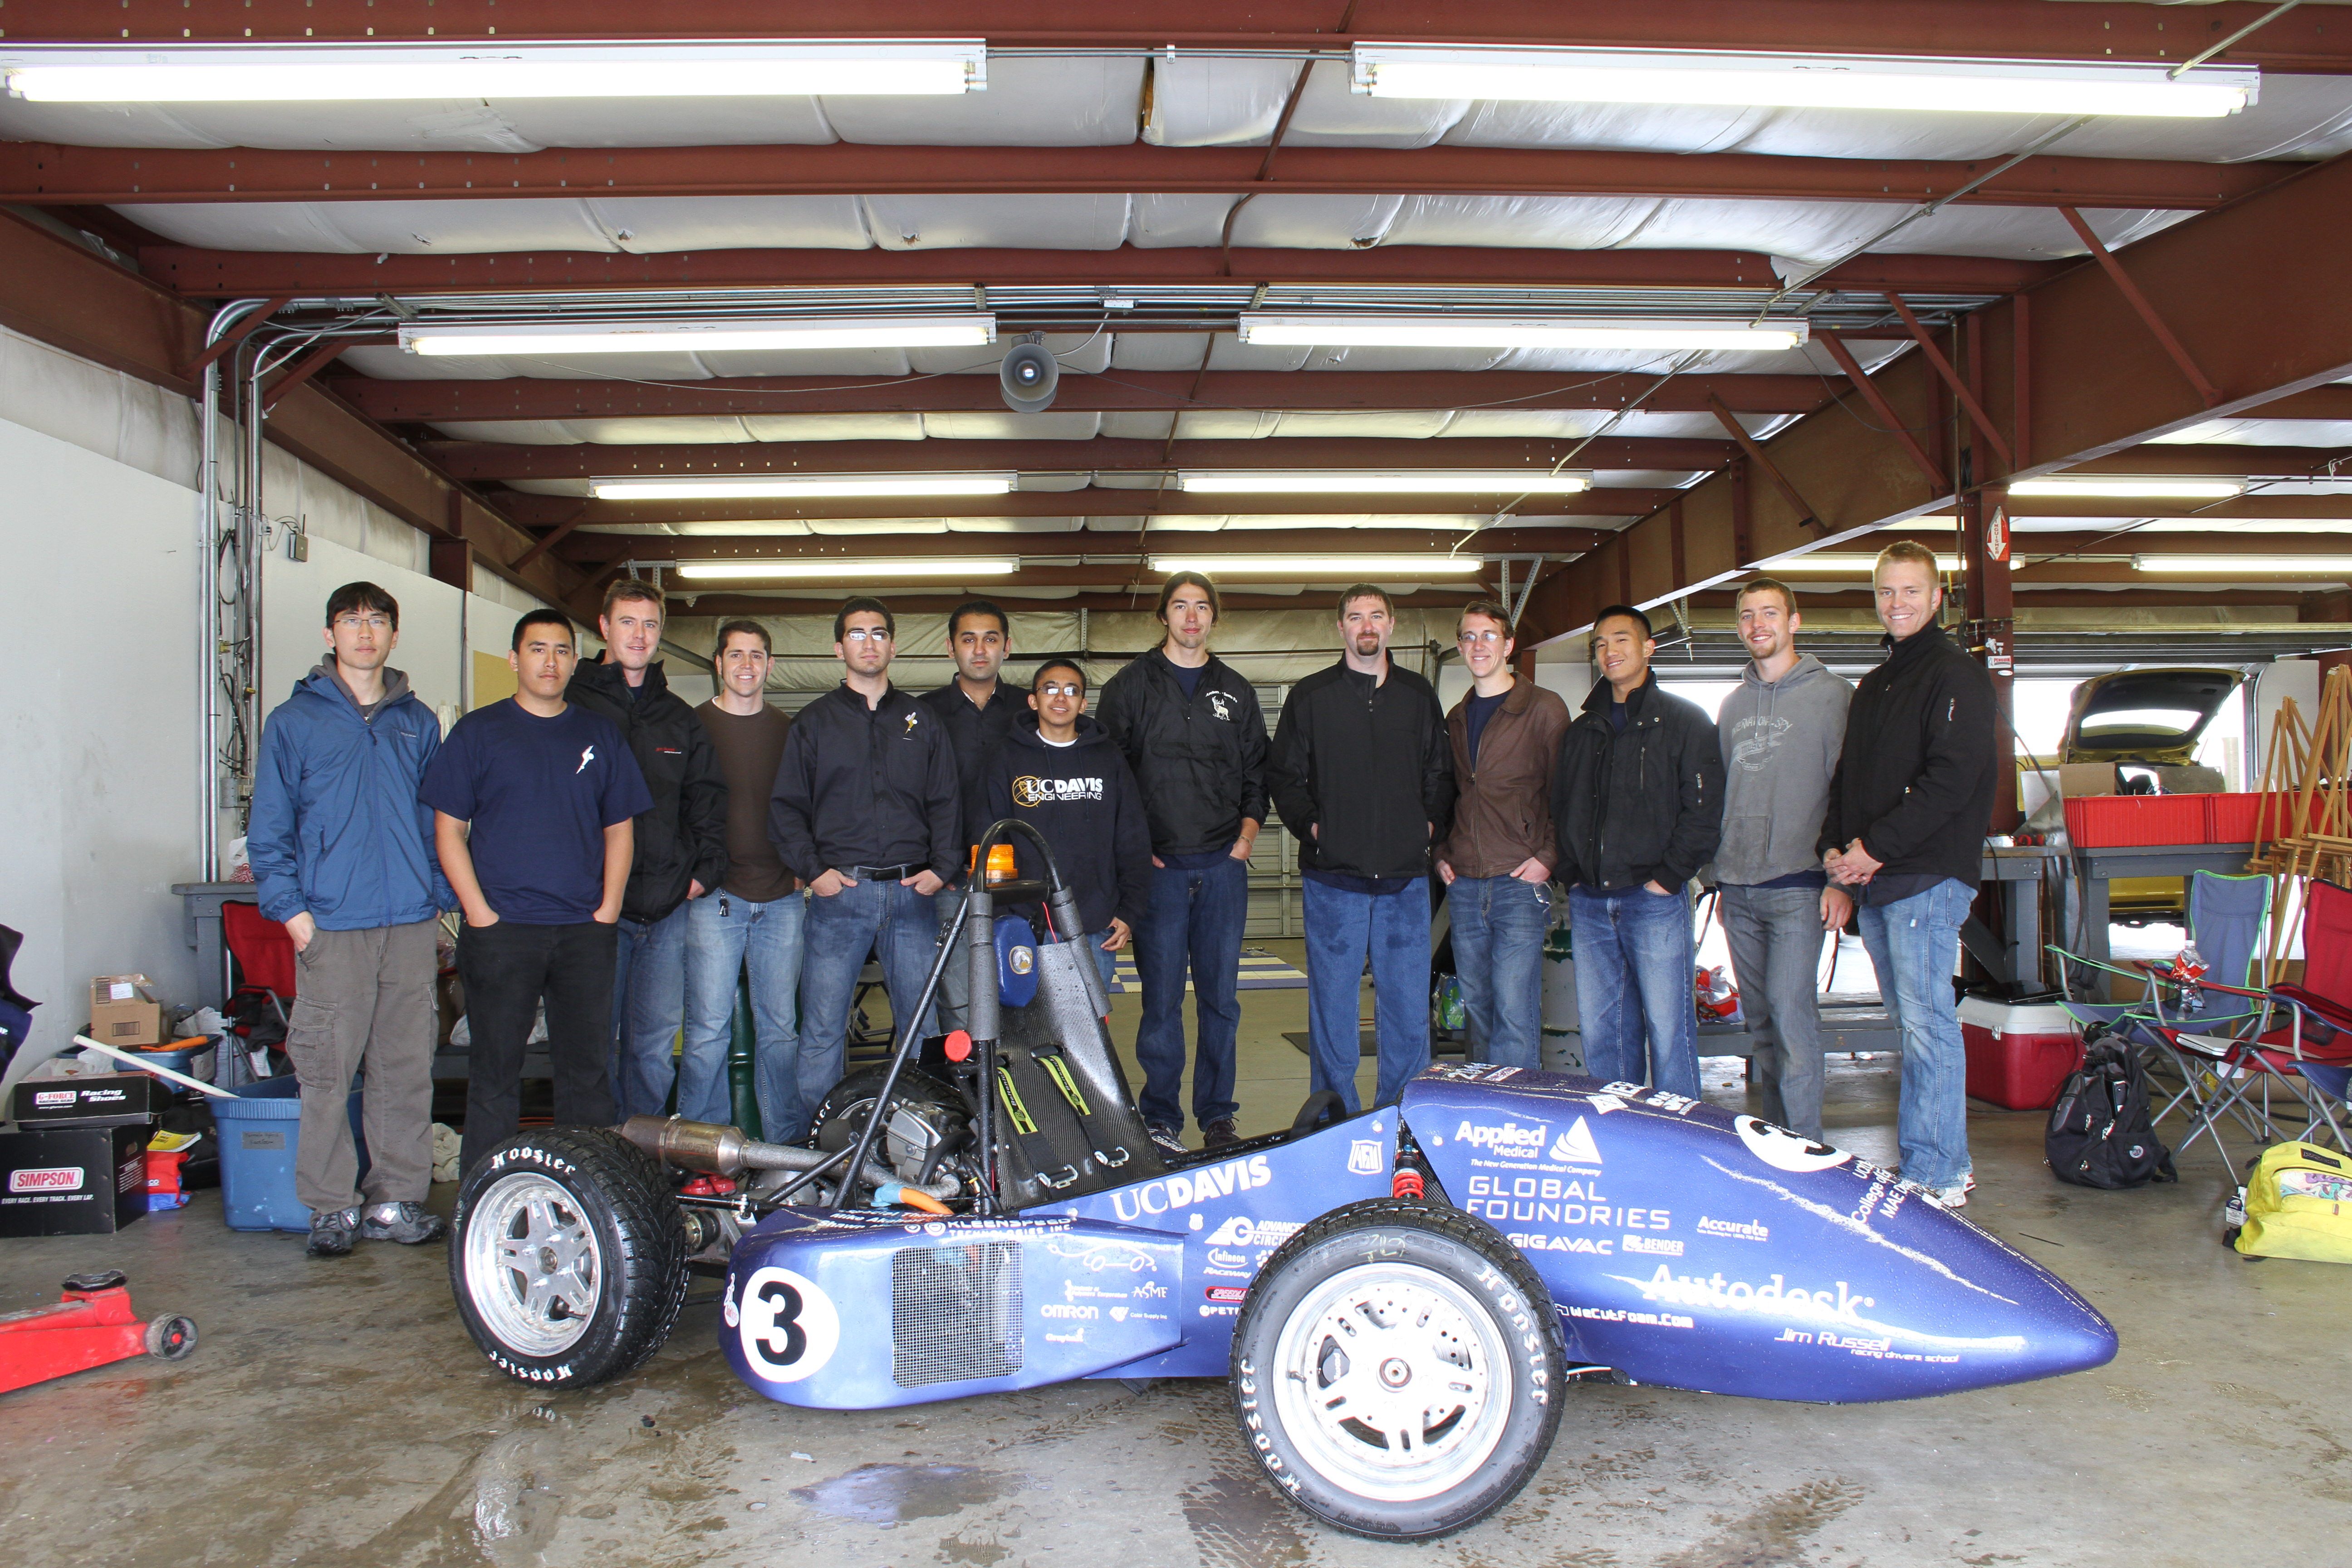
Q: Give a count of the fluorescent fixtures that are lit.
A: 11